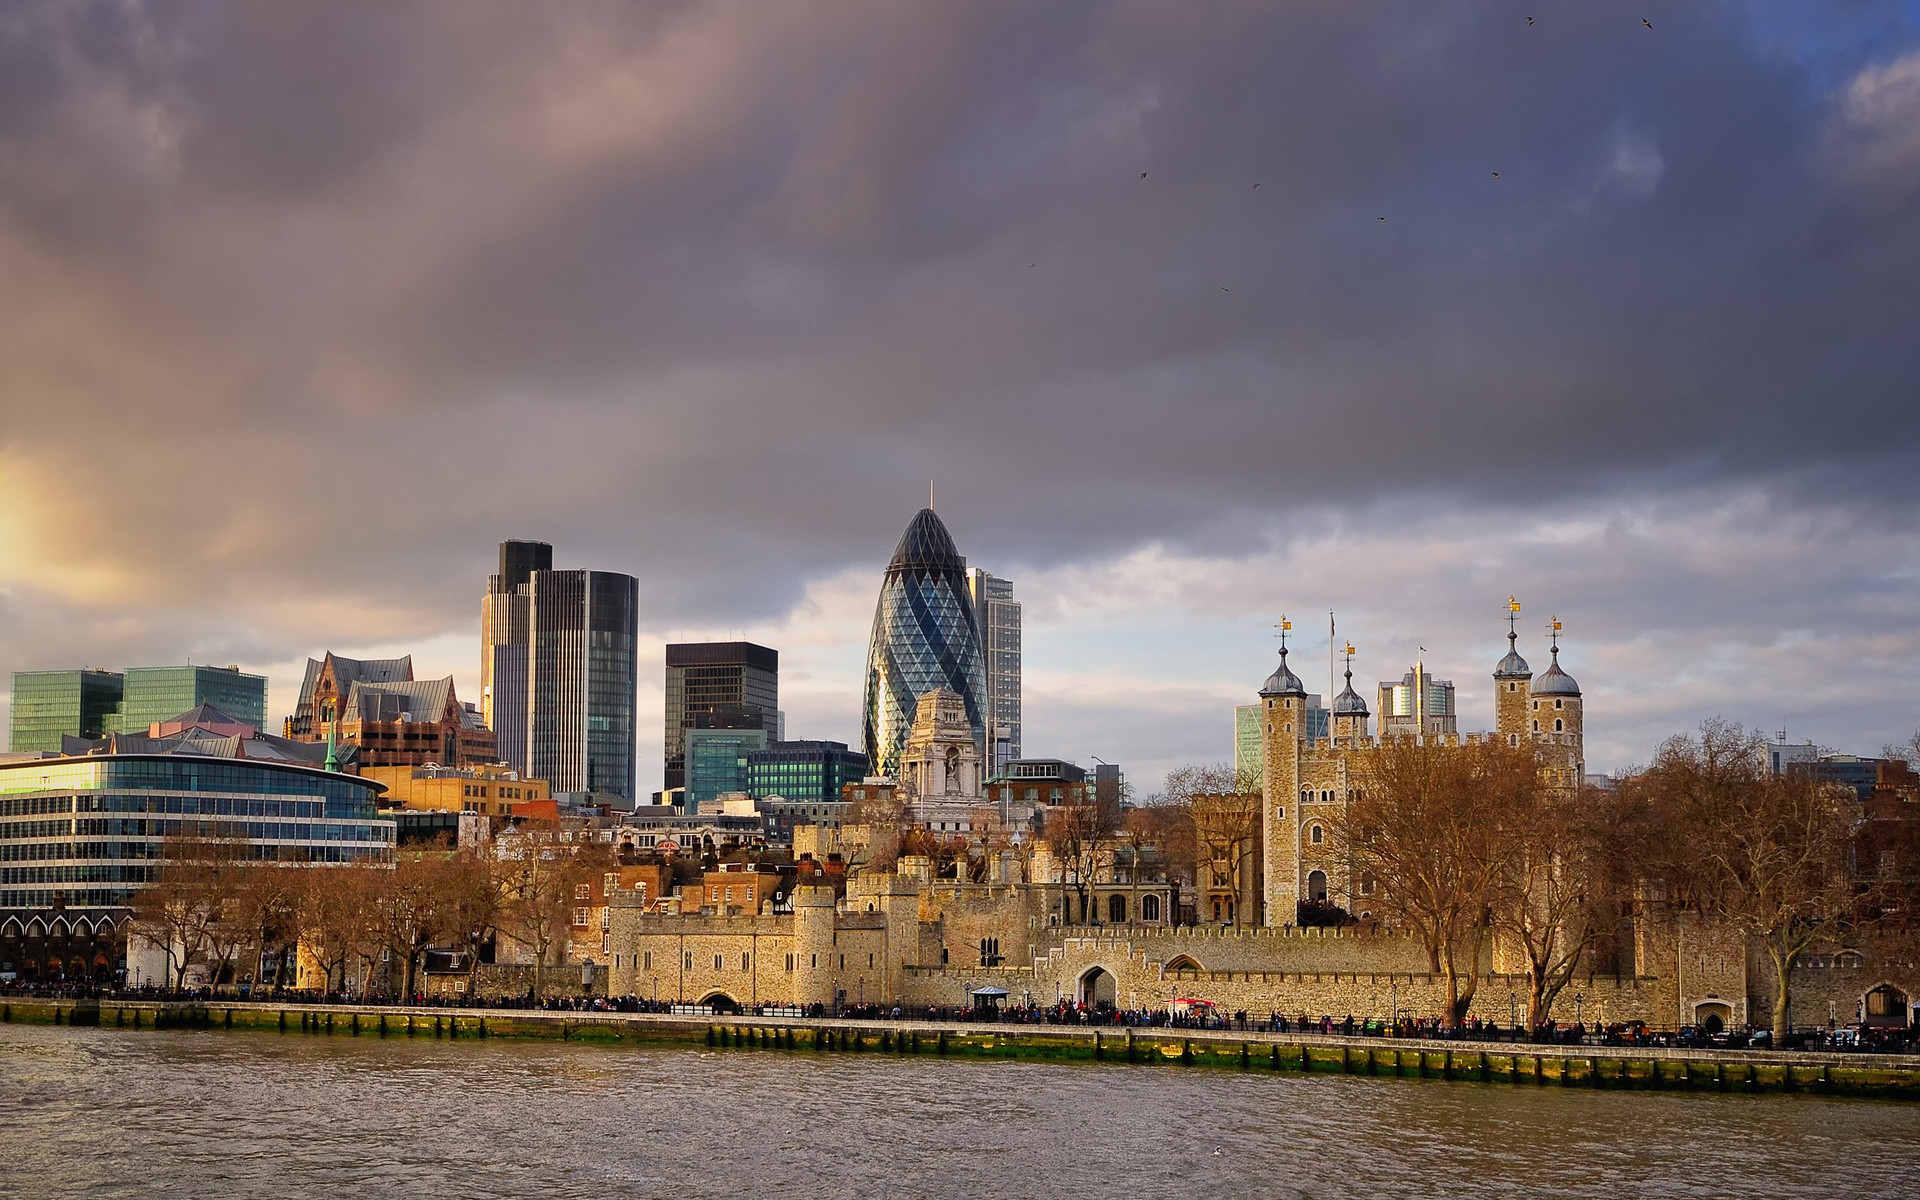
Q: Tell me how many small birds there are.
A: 8